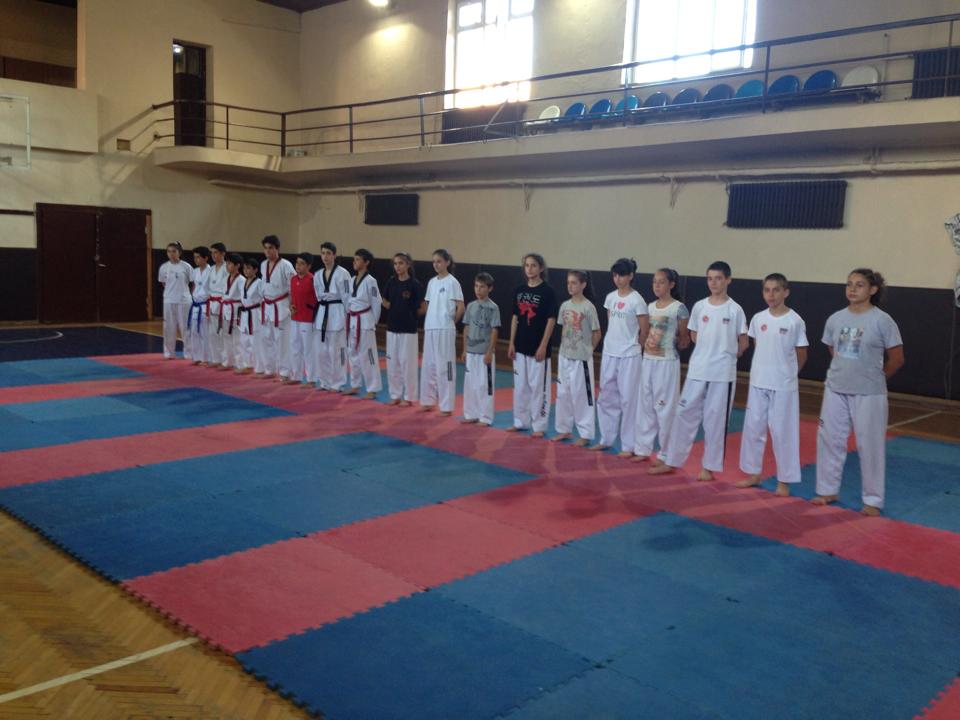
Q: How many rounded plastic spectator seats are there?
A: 11